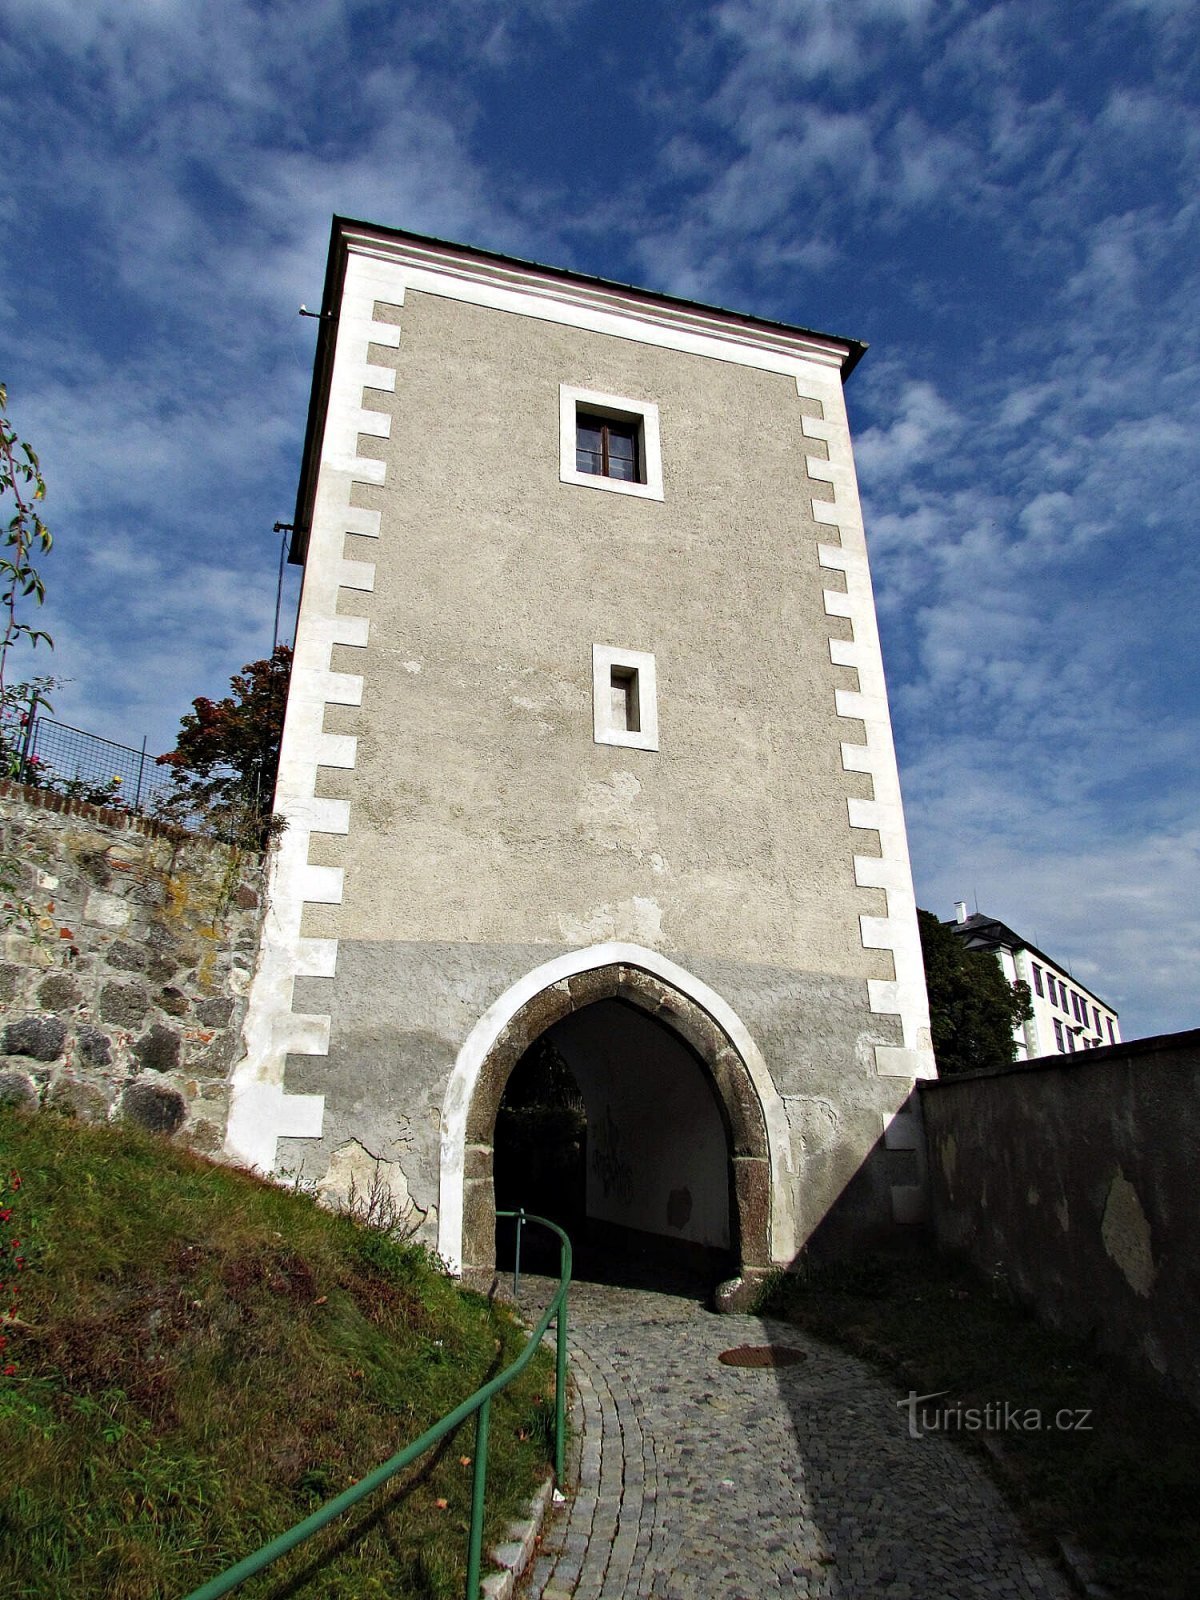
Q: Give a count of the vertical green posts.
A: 3